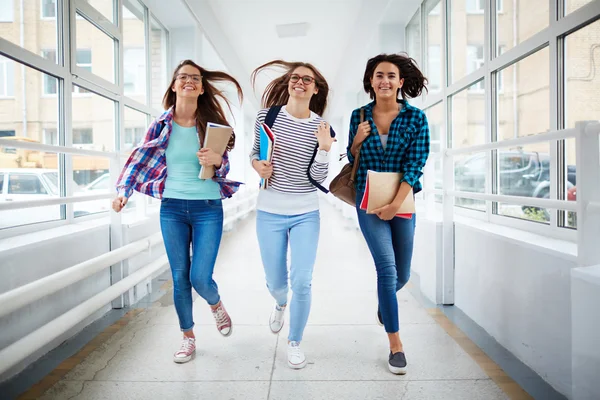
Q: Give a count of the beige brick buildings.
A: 2